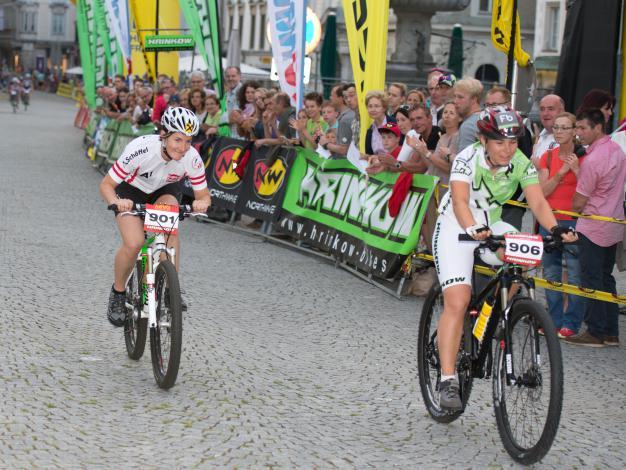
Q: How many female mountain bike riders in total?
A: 2